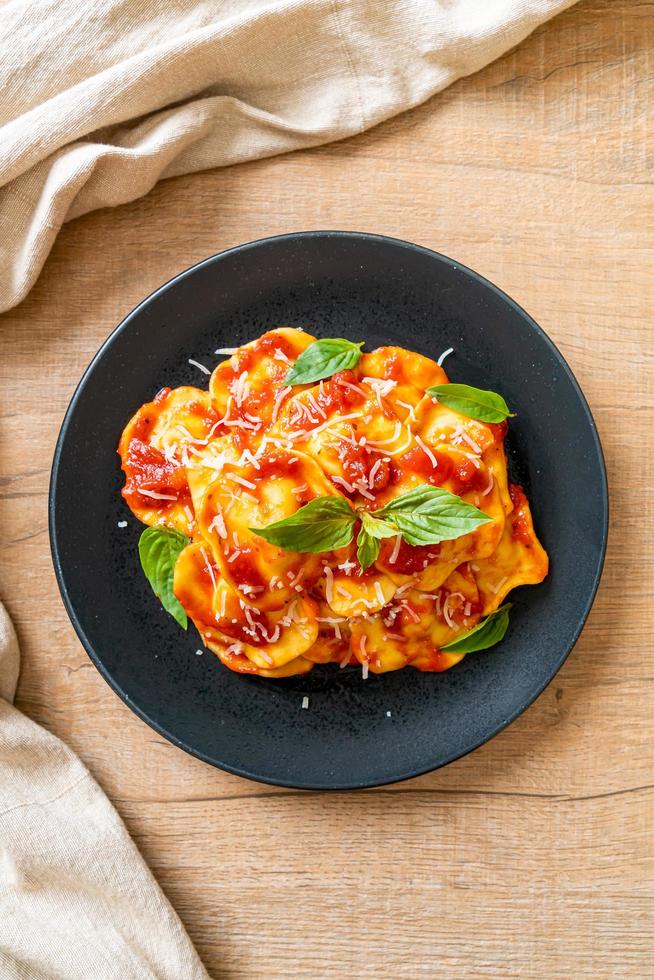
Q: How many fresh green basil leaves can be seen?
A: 8